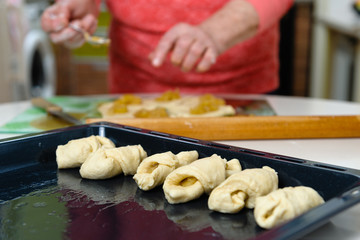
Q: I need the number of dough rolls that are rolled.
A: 6